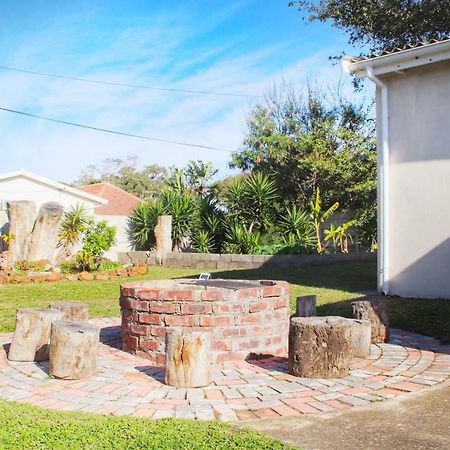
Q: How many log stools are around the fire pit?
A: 8